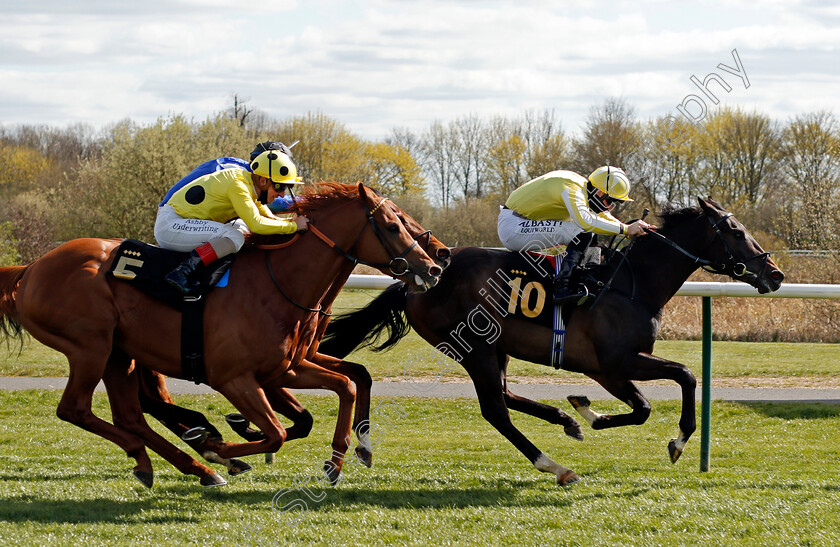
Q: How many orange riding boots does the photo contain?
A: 0